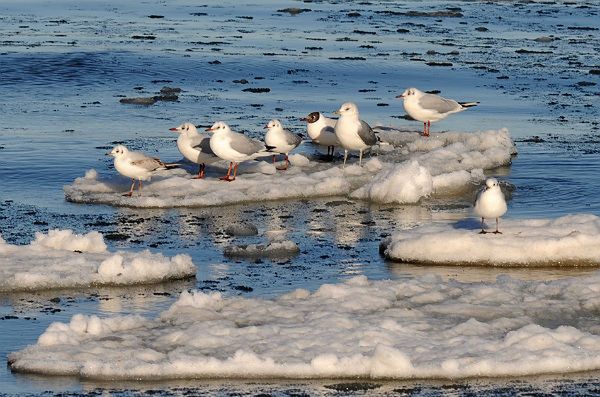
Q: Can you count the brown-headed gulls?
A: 1